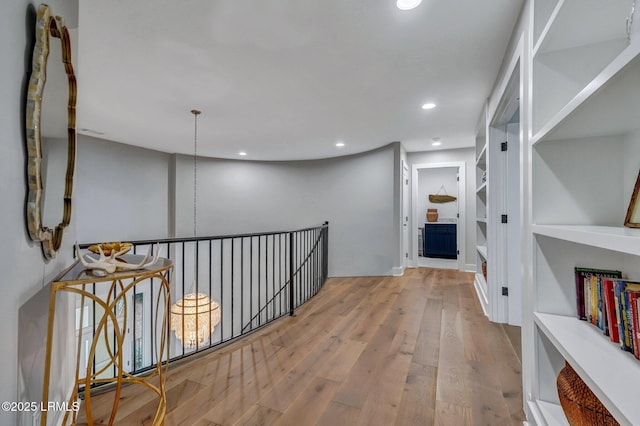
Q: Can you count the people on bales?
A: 0